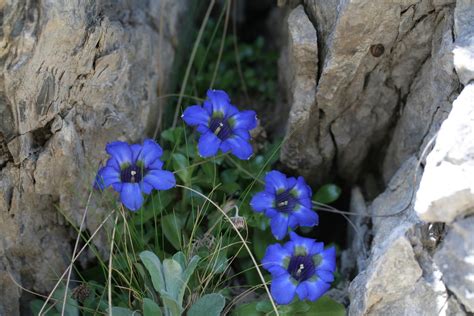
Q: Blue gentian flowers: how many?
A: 4